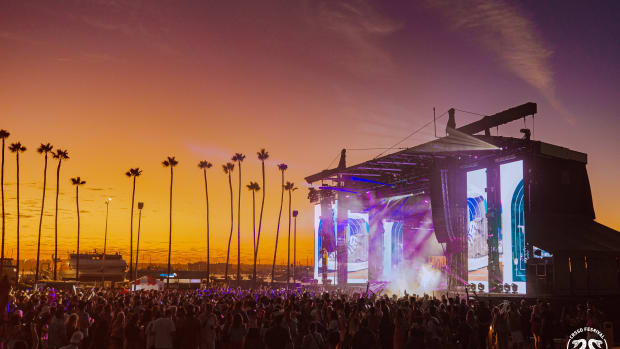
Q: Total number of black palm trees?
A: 14